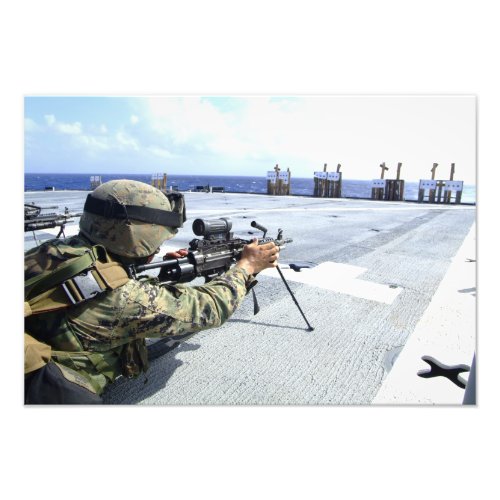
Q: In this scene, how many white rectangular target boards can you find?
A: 7